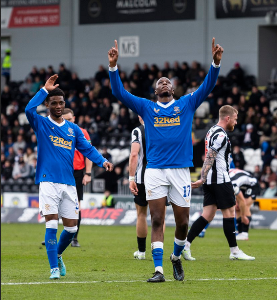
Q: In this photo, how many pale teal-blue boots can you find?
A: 2